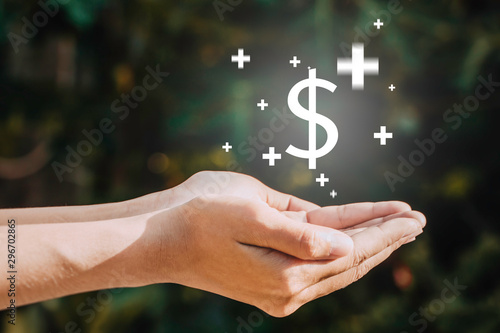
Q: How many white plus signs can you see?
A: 11